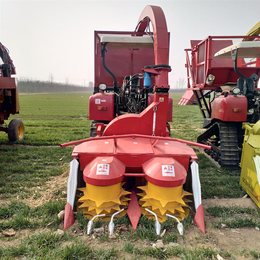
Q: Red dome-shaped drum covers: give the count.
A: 2